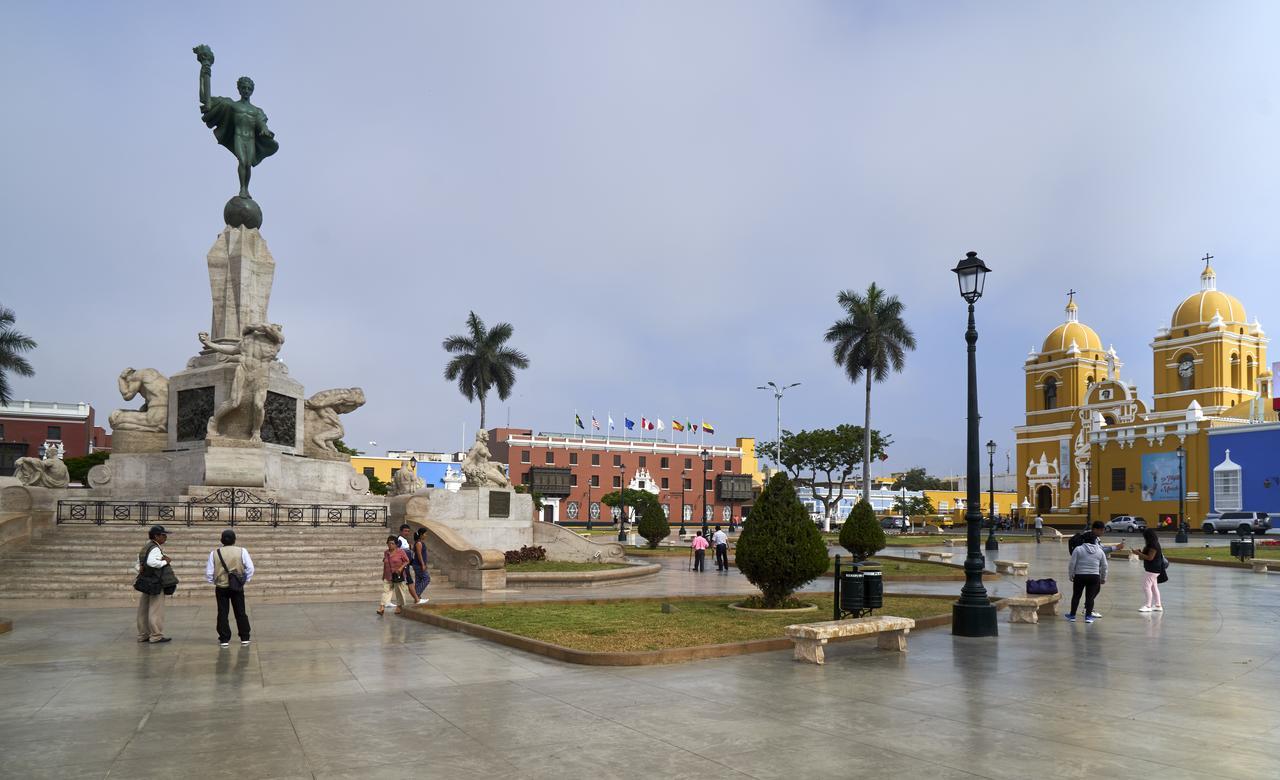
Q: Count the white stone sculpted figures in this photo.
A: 6